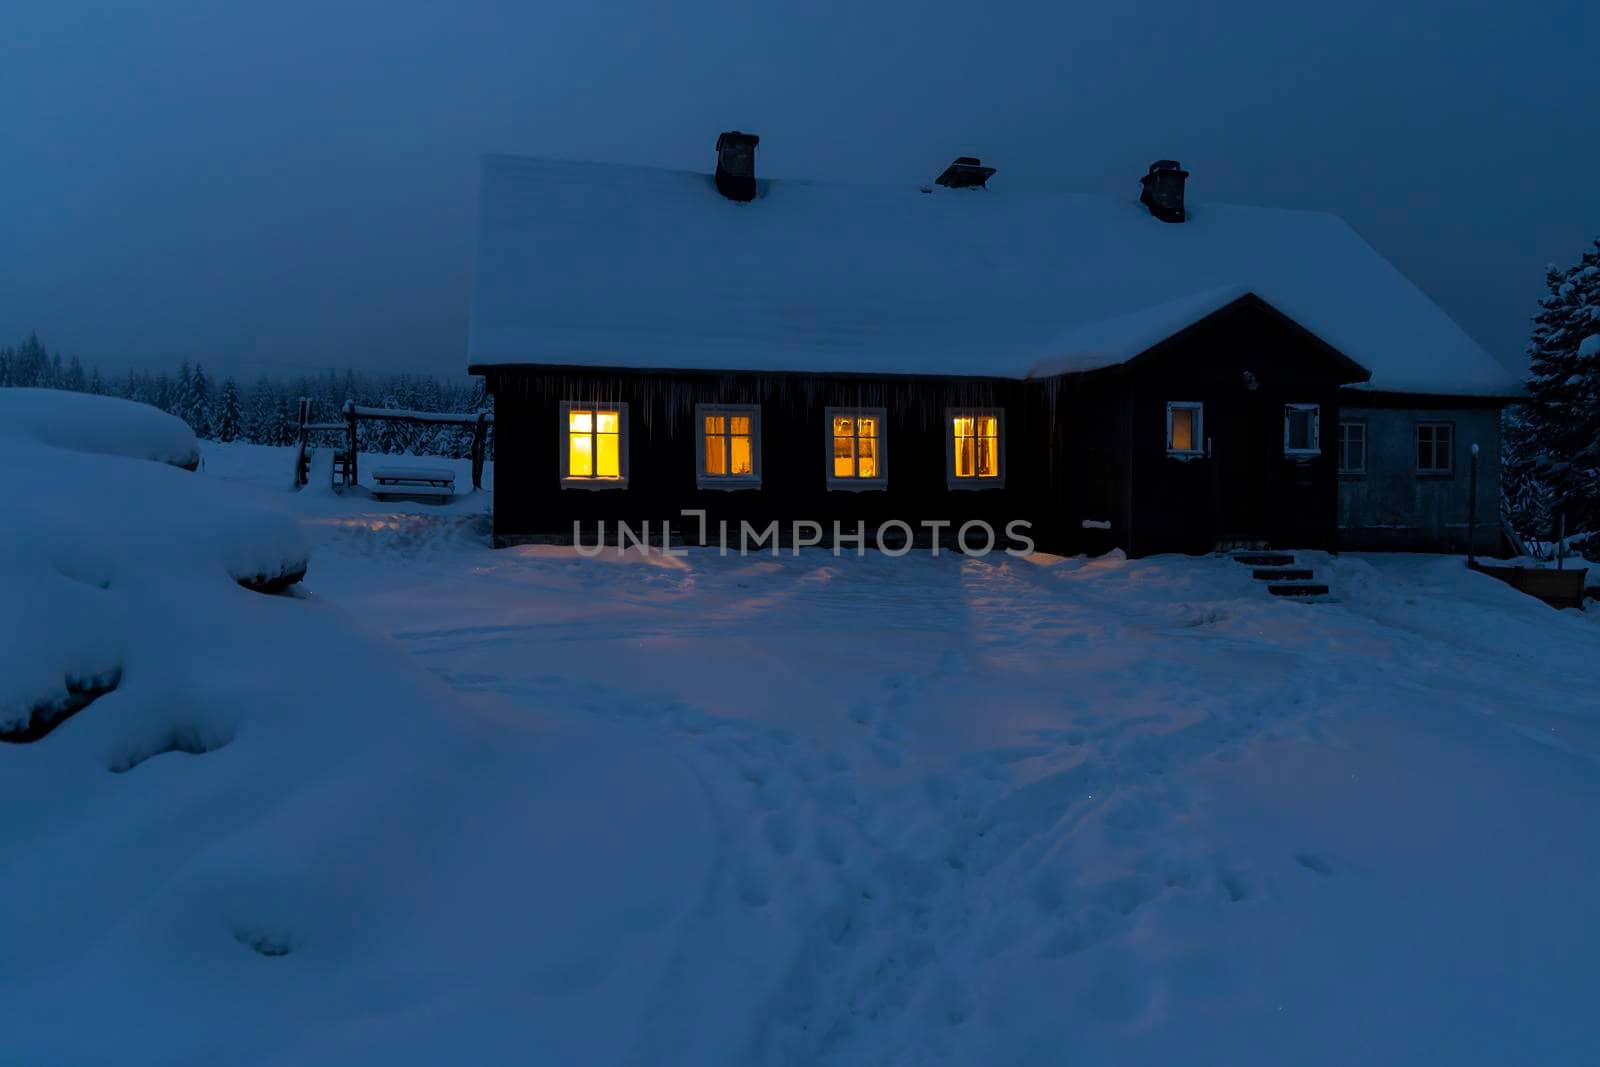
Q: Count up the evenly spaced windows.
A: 4